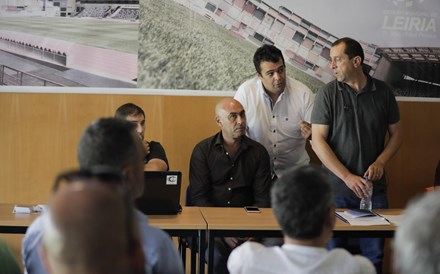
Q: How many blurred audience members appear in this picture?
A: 4